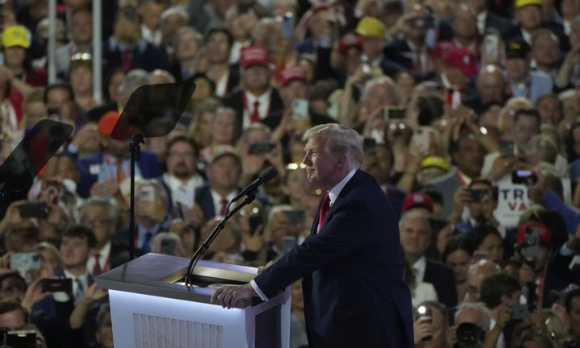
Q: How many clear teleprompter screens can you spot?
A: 2